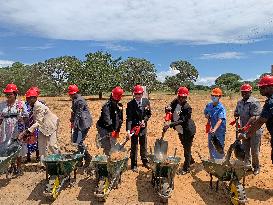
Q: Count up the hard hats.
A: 10